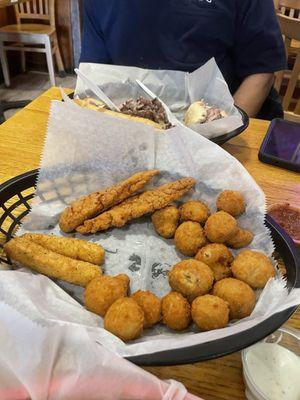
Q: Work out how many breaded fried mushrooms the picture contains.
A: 15